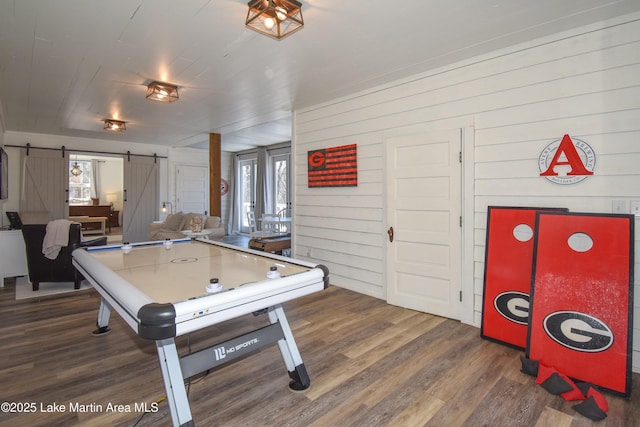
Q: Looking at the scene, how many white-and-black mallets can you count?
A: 4